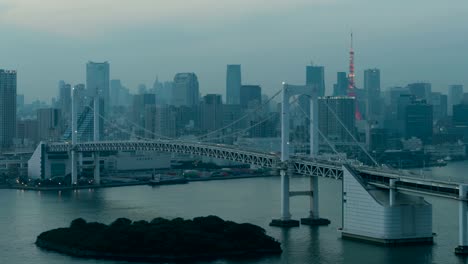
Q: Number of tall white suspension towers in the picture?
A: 2